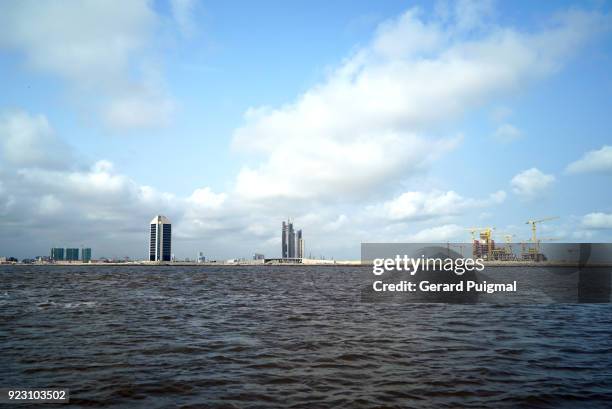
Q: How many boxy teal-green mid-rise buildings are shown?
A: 3